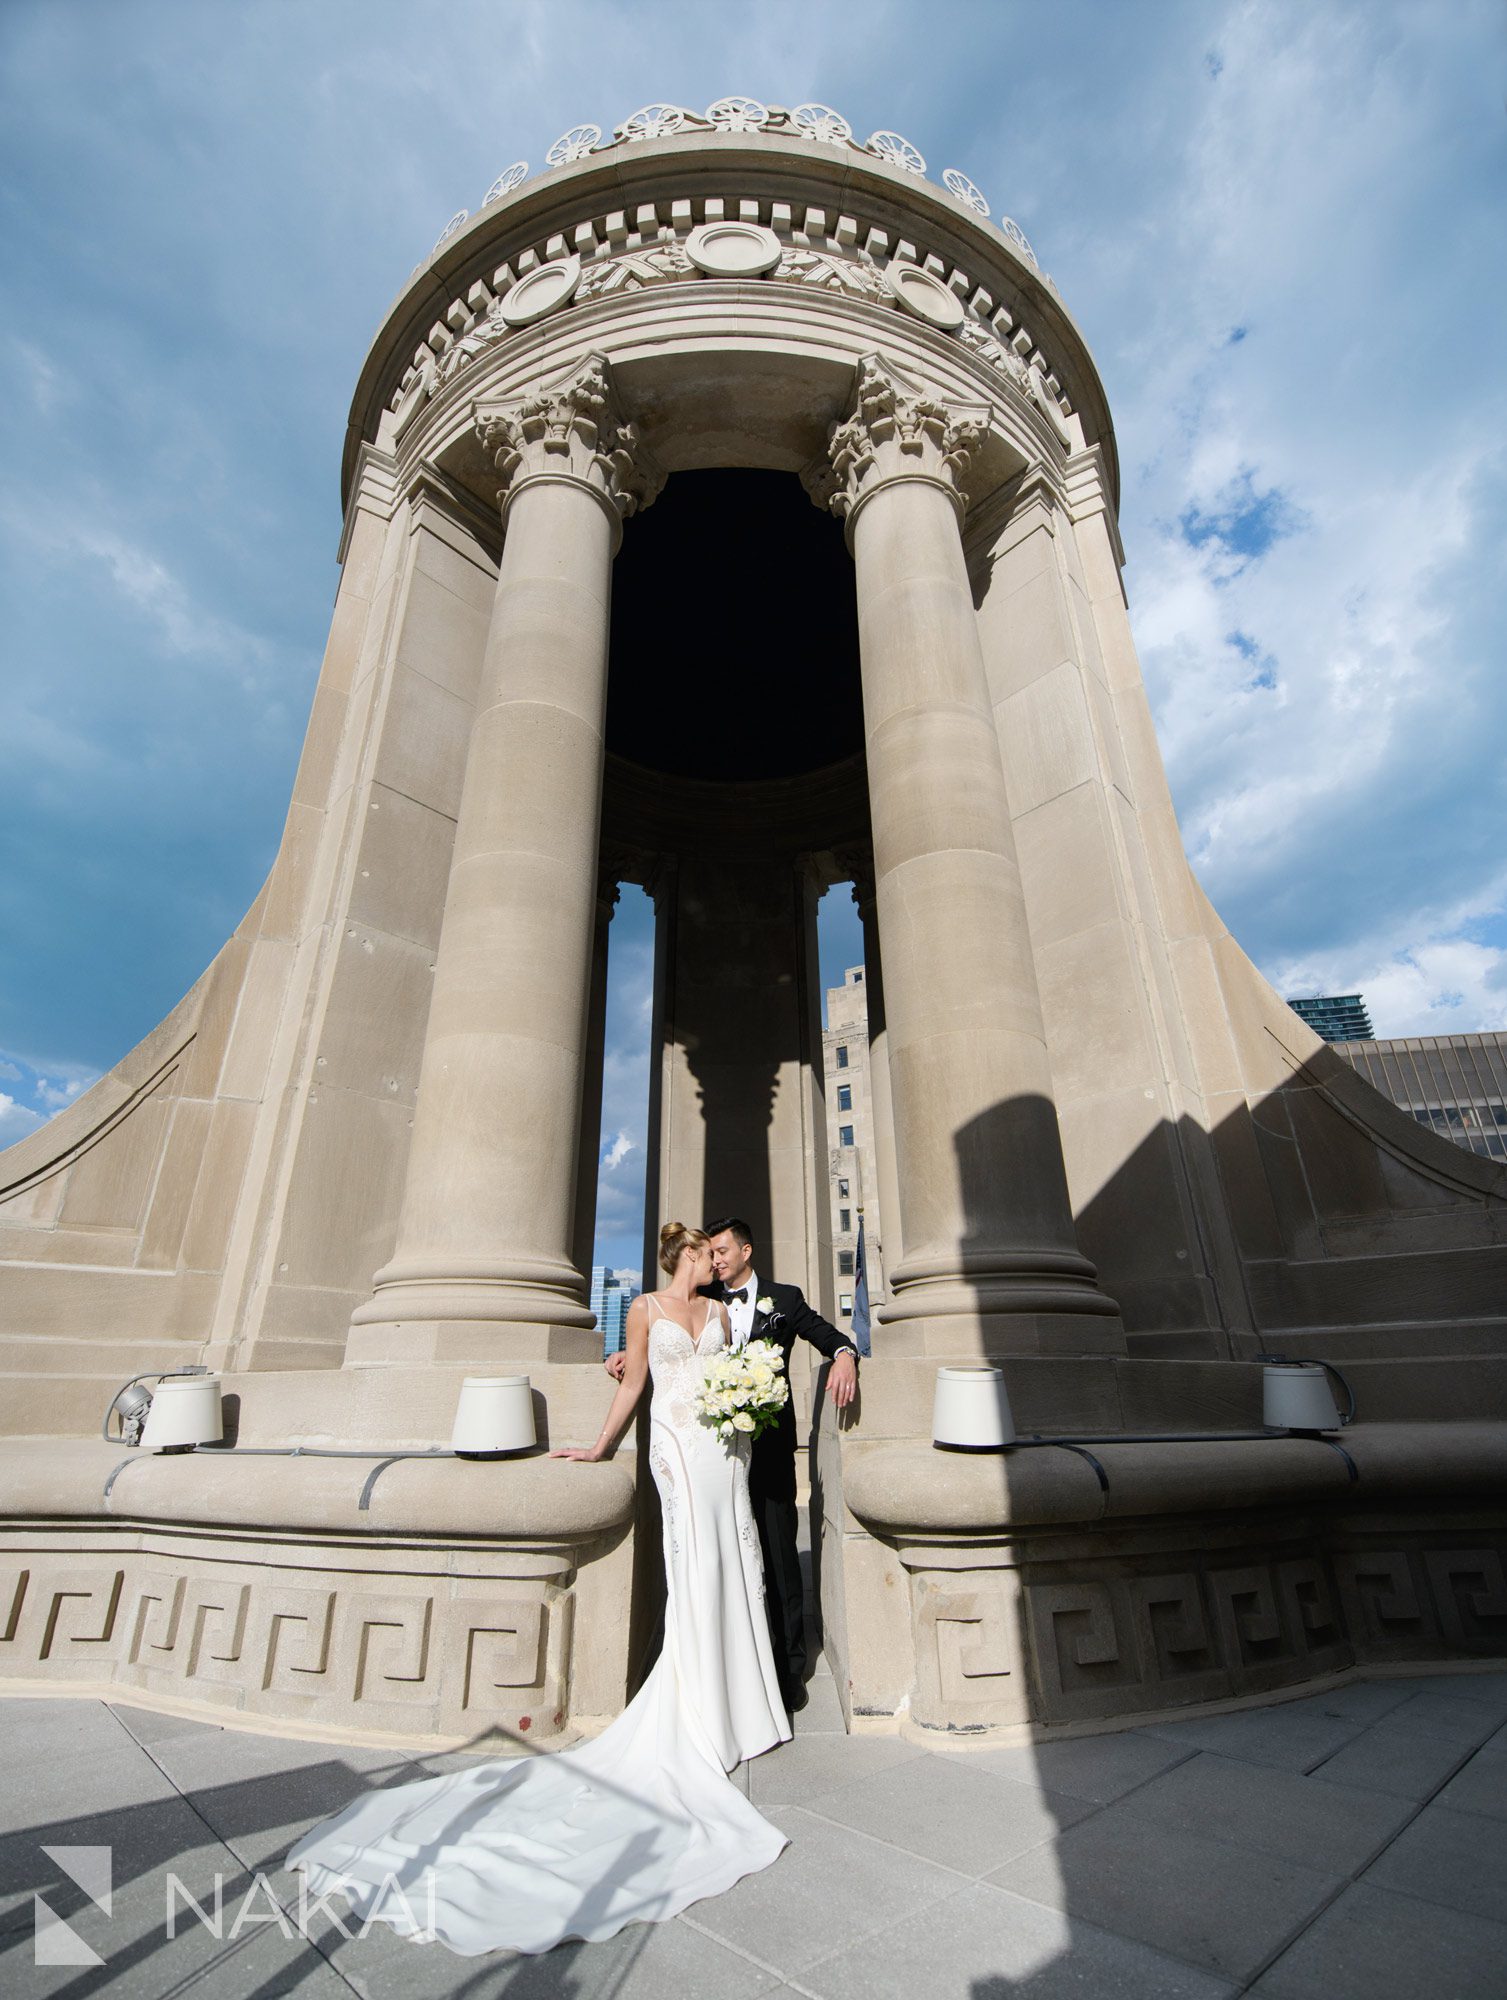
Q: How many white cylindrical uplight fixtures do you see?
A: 4